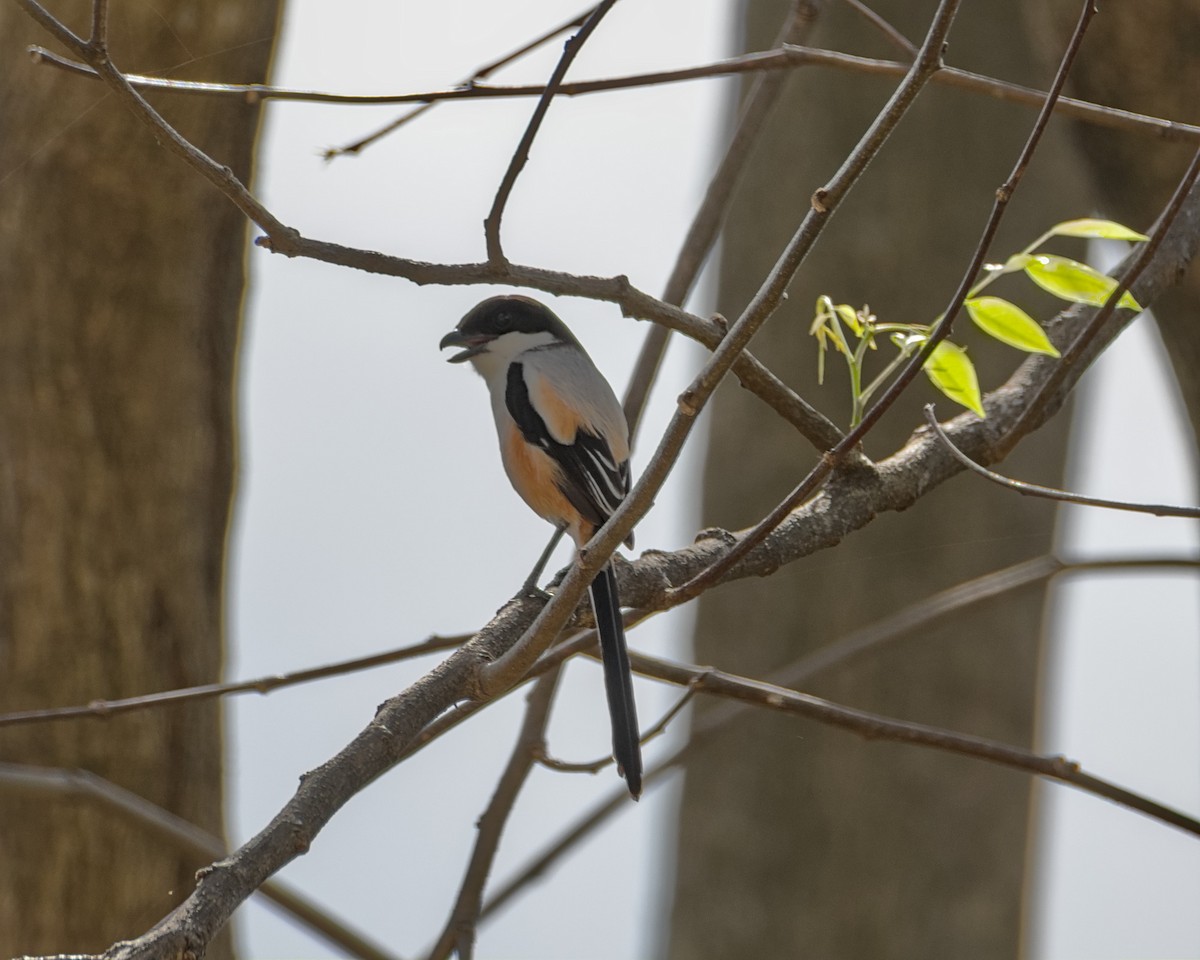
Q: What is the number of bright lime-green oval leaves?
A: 4